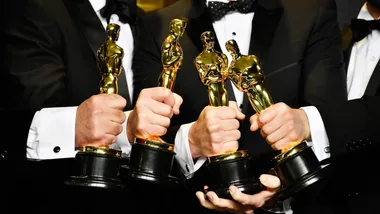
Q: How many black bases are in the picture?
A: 4